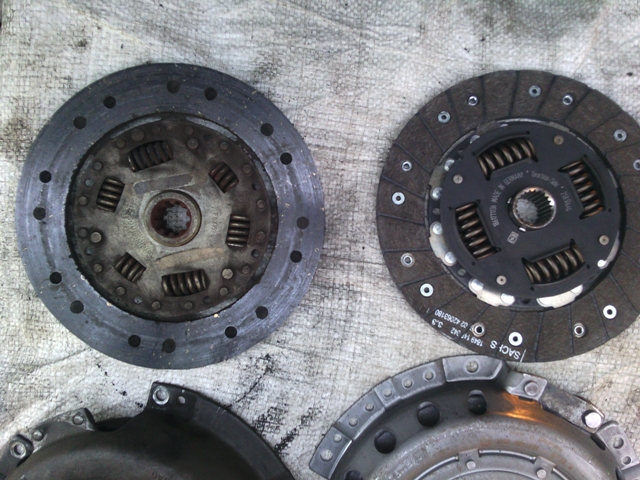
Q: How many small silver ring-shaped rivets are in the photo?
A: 14